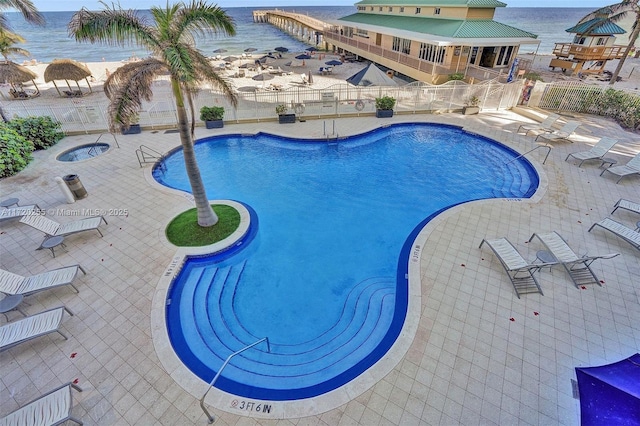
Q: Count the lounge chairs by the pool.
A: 13